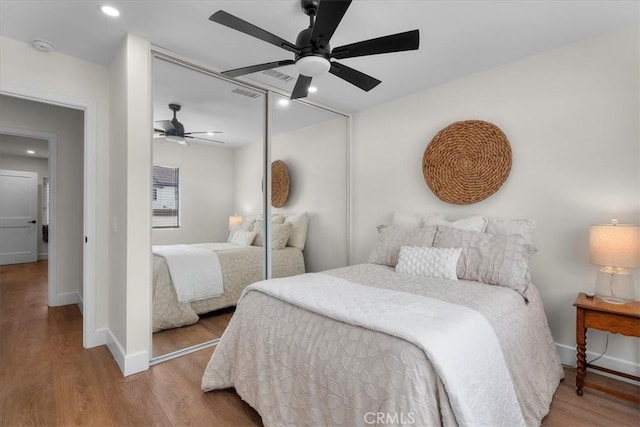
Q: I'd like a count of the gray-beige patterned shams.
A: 2